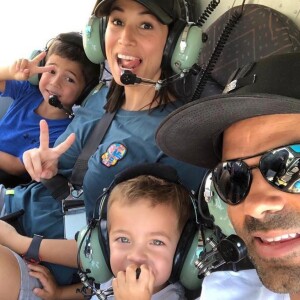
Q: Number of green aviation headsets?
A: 4